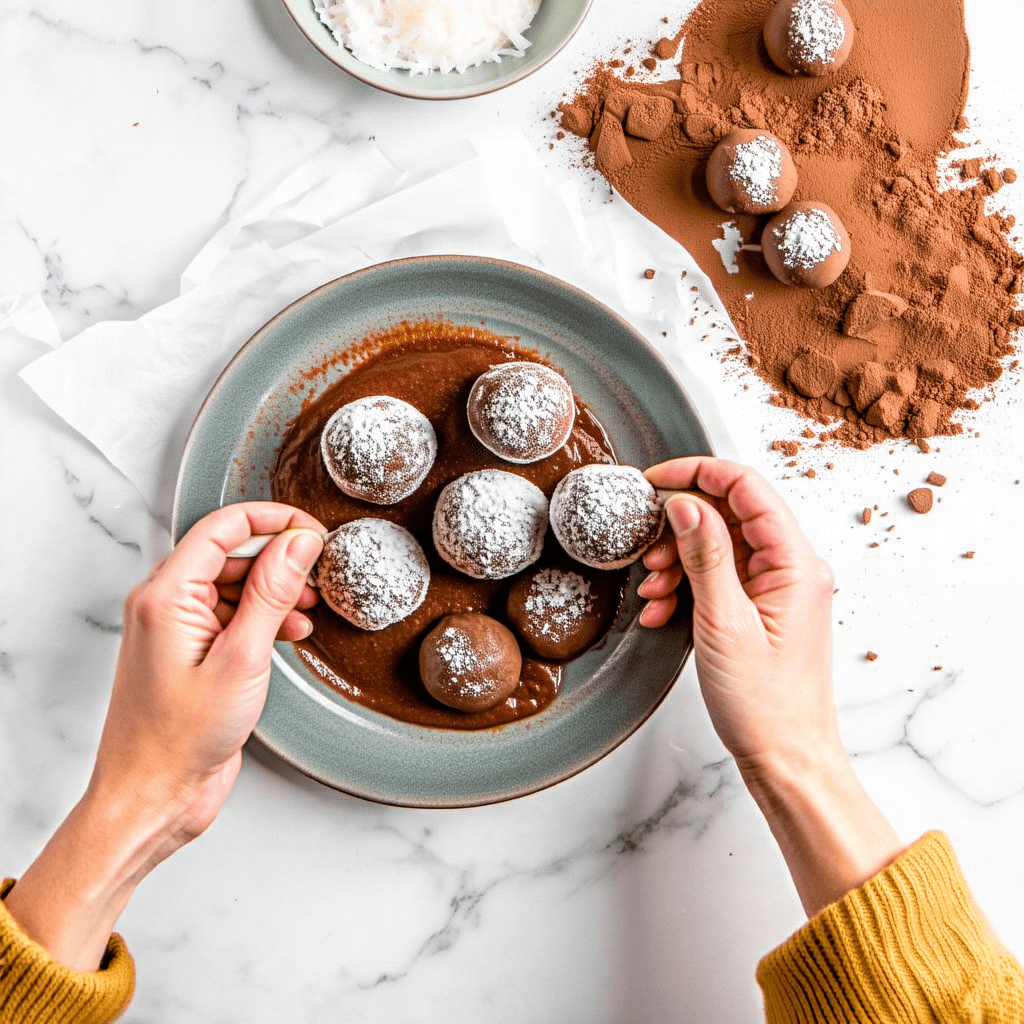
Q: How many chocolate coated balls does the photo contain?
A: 10